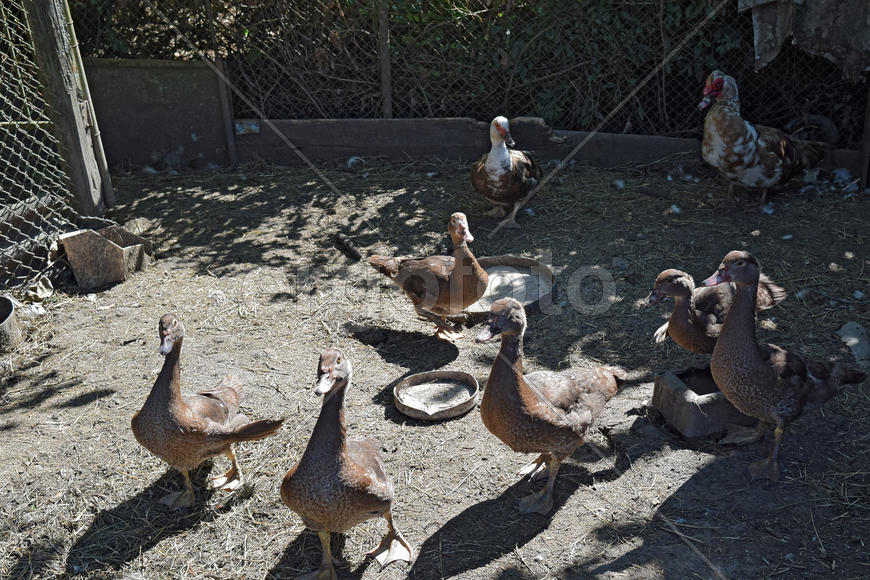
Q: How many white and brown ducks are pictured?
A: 2